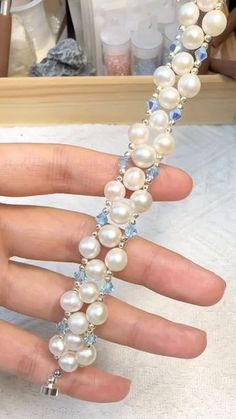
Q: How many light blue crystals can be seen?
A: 12